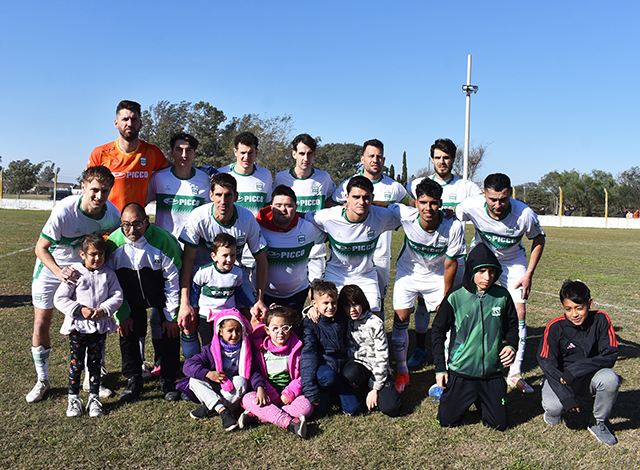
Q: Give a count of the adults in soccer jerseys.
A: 12